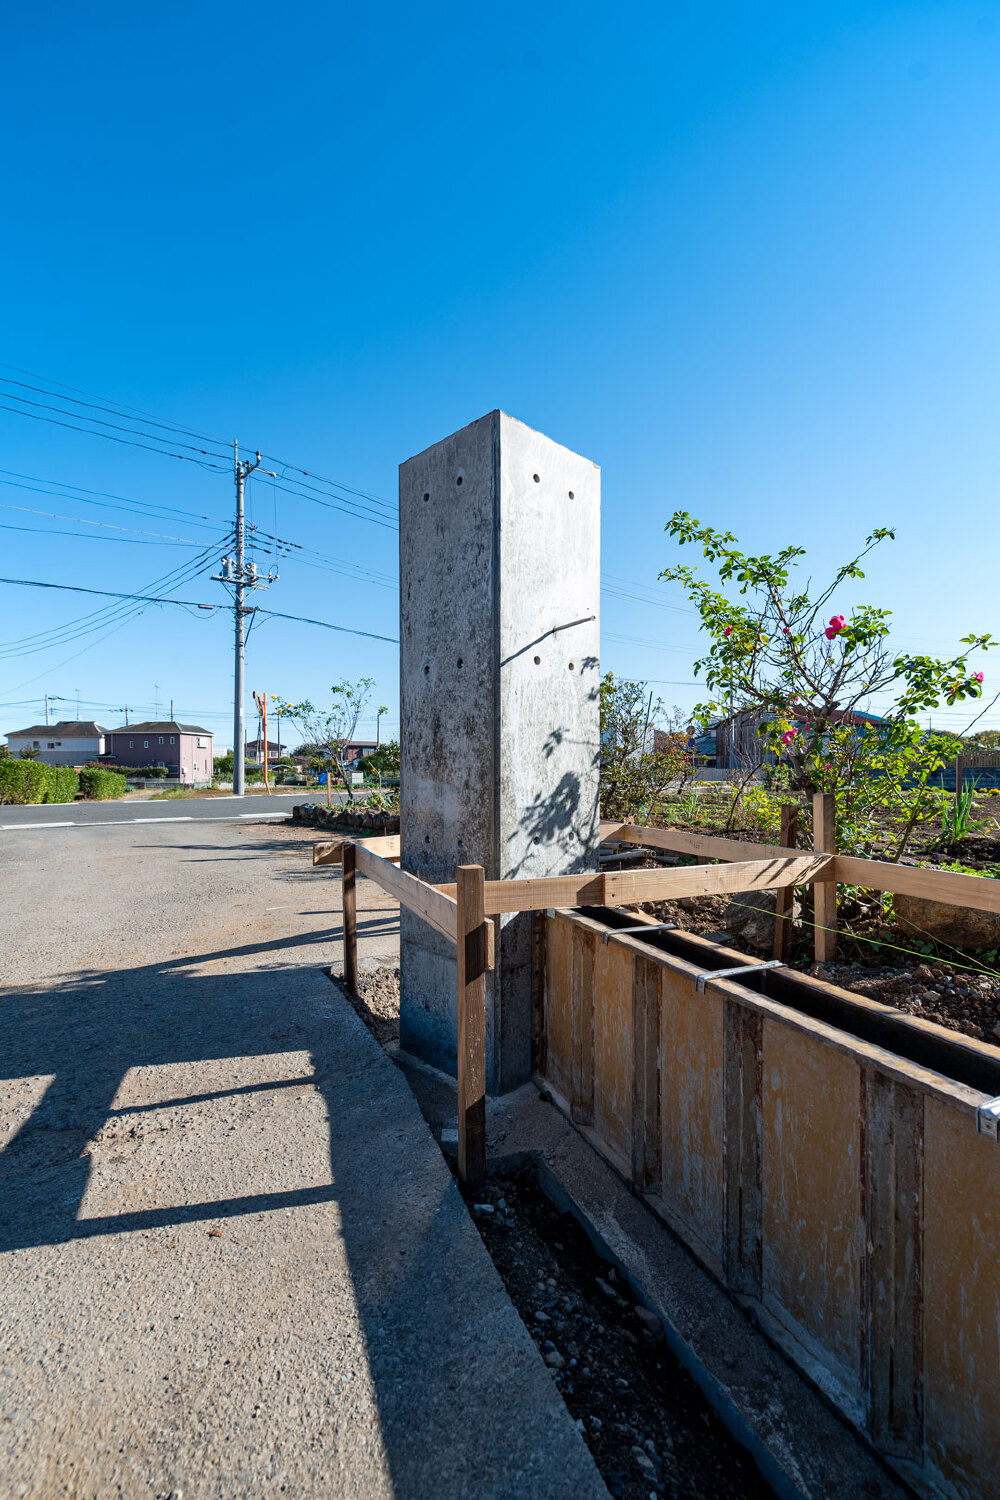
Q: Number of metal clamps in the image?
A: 3